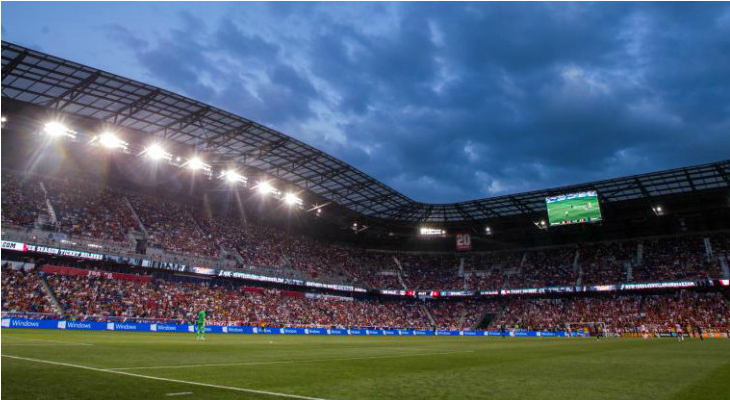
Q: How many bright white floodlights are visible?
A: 7